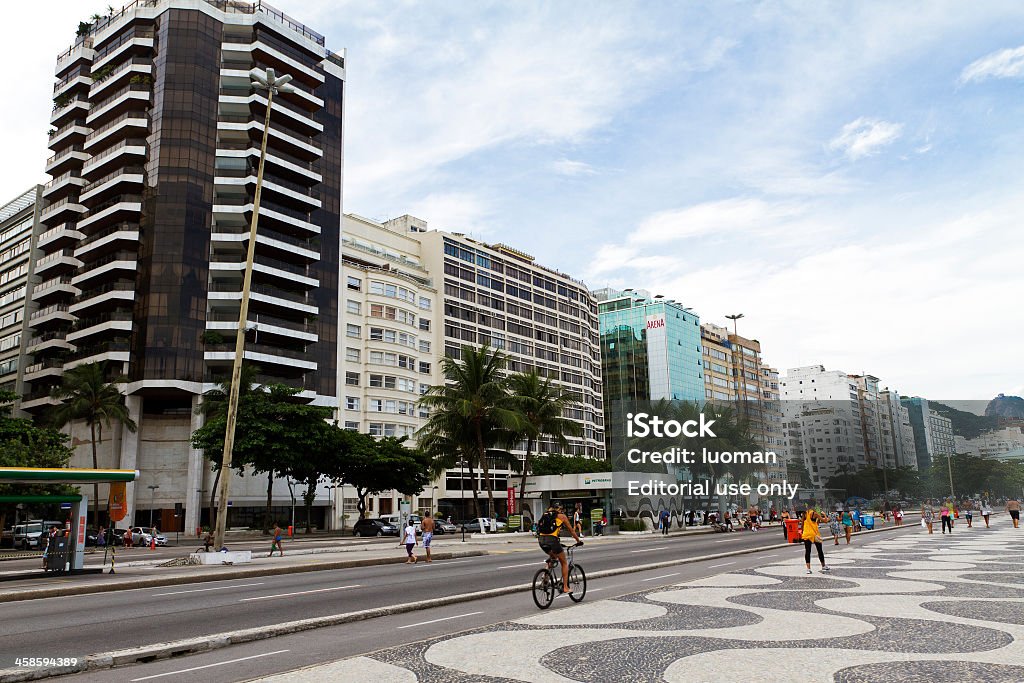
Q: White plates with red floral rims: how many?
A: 0